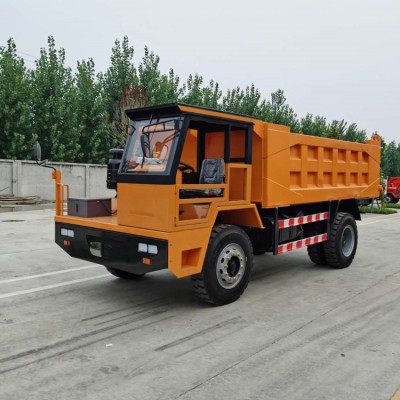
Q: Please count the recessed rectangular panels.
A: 12